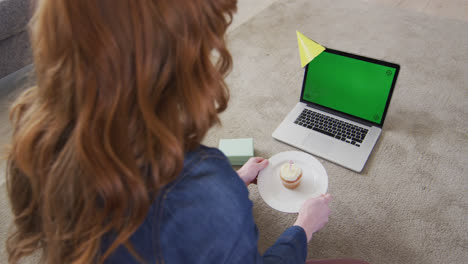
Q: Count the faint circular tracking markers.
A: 3